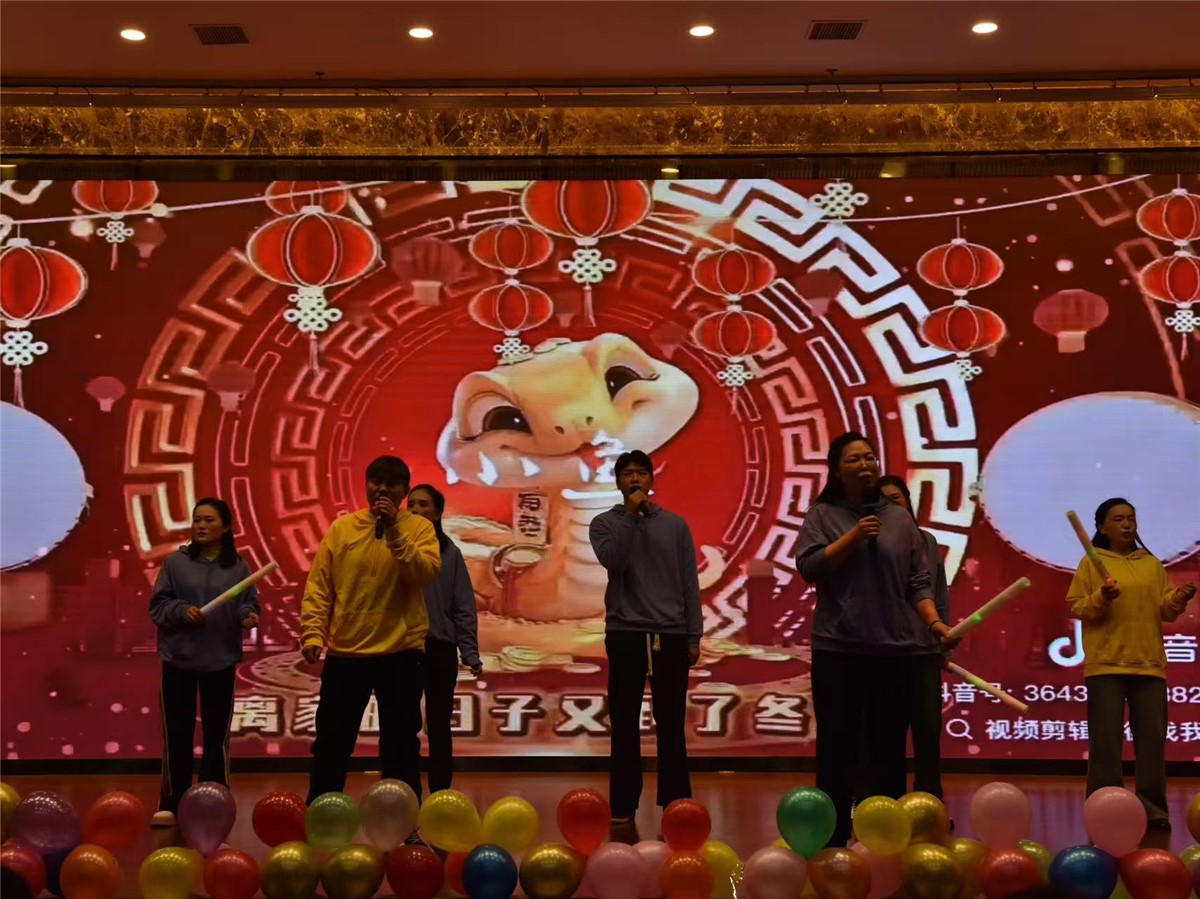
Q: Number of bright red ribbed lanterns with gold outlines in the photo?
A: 13